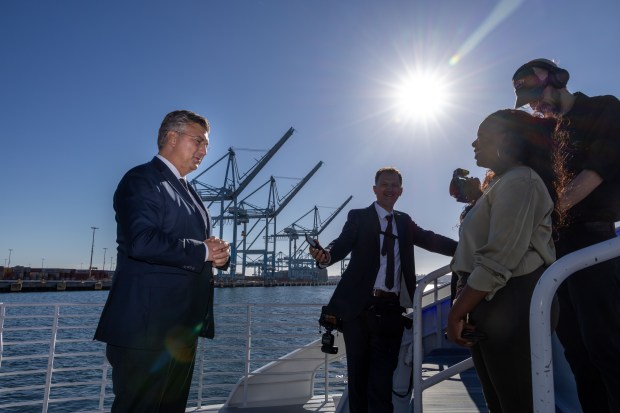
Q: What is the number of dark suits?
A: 2